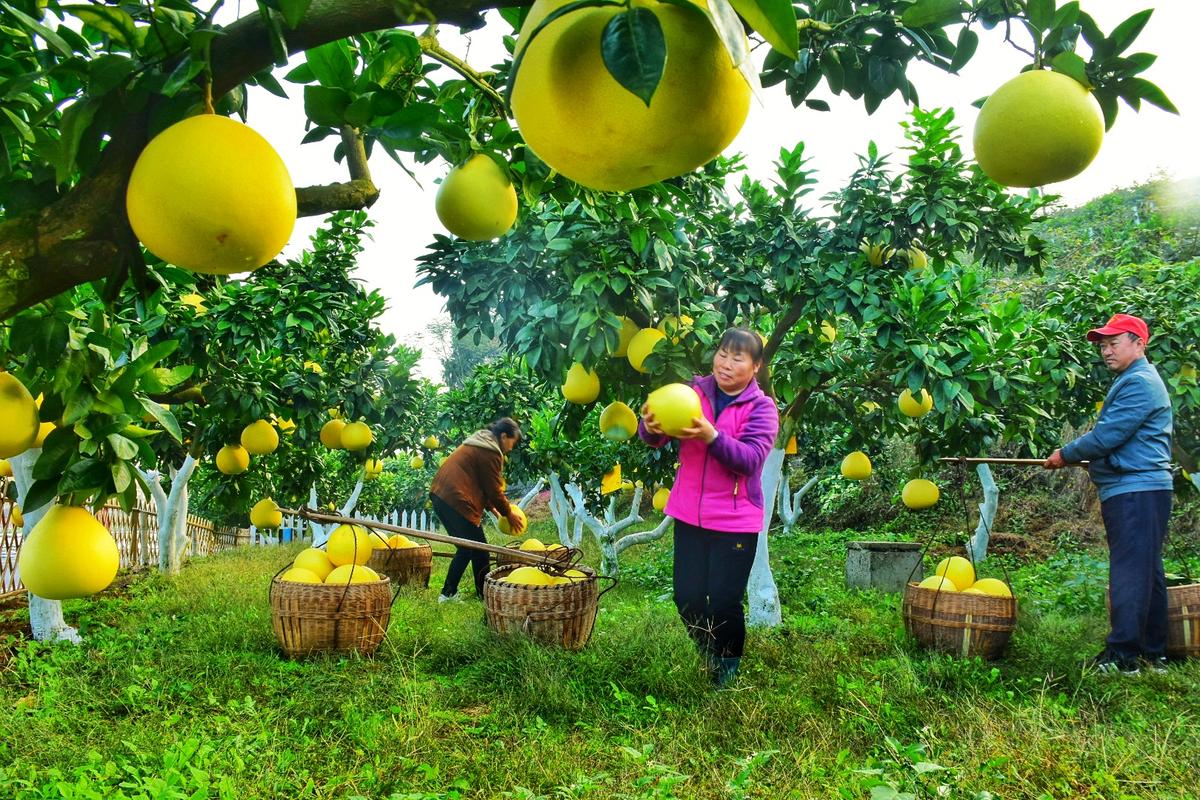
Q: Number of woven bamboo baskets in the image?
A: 6